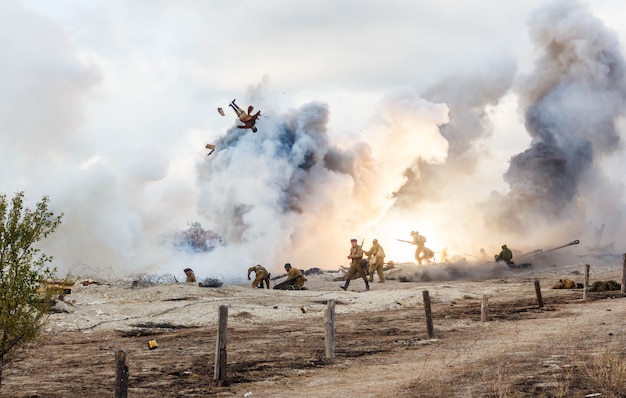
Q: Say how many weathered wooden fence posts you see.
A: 8